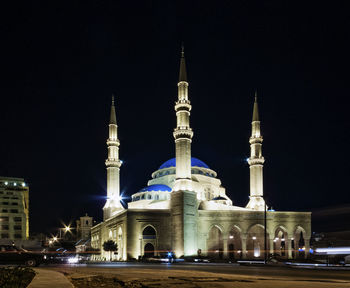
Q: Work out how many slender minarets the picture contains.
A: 3